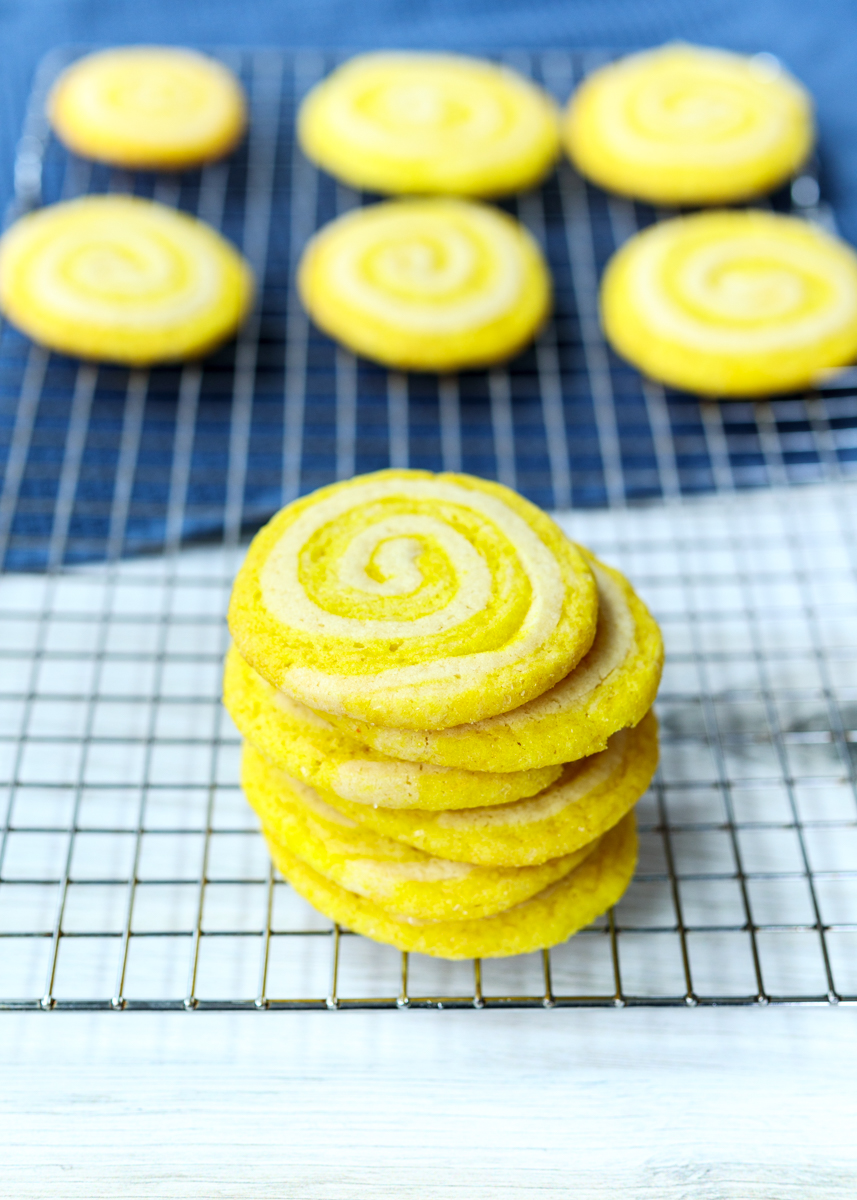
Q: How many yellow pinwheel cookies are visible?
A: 12